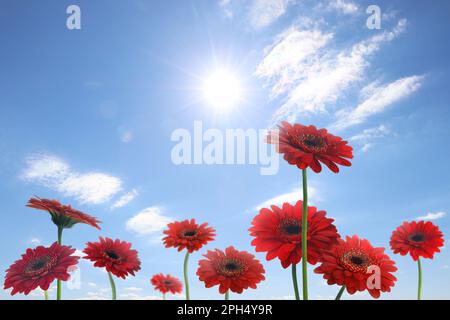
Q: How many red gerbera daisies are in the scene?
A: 10